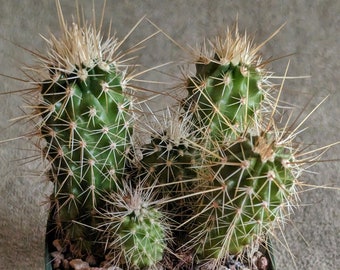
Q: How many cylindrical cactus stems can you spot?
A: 5